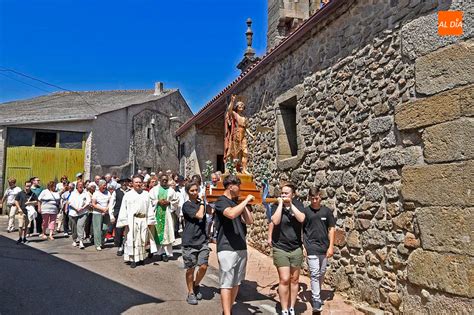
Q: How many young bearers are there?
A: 4